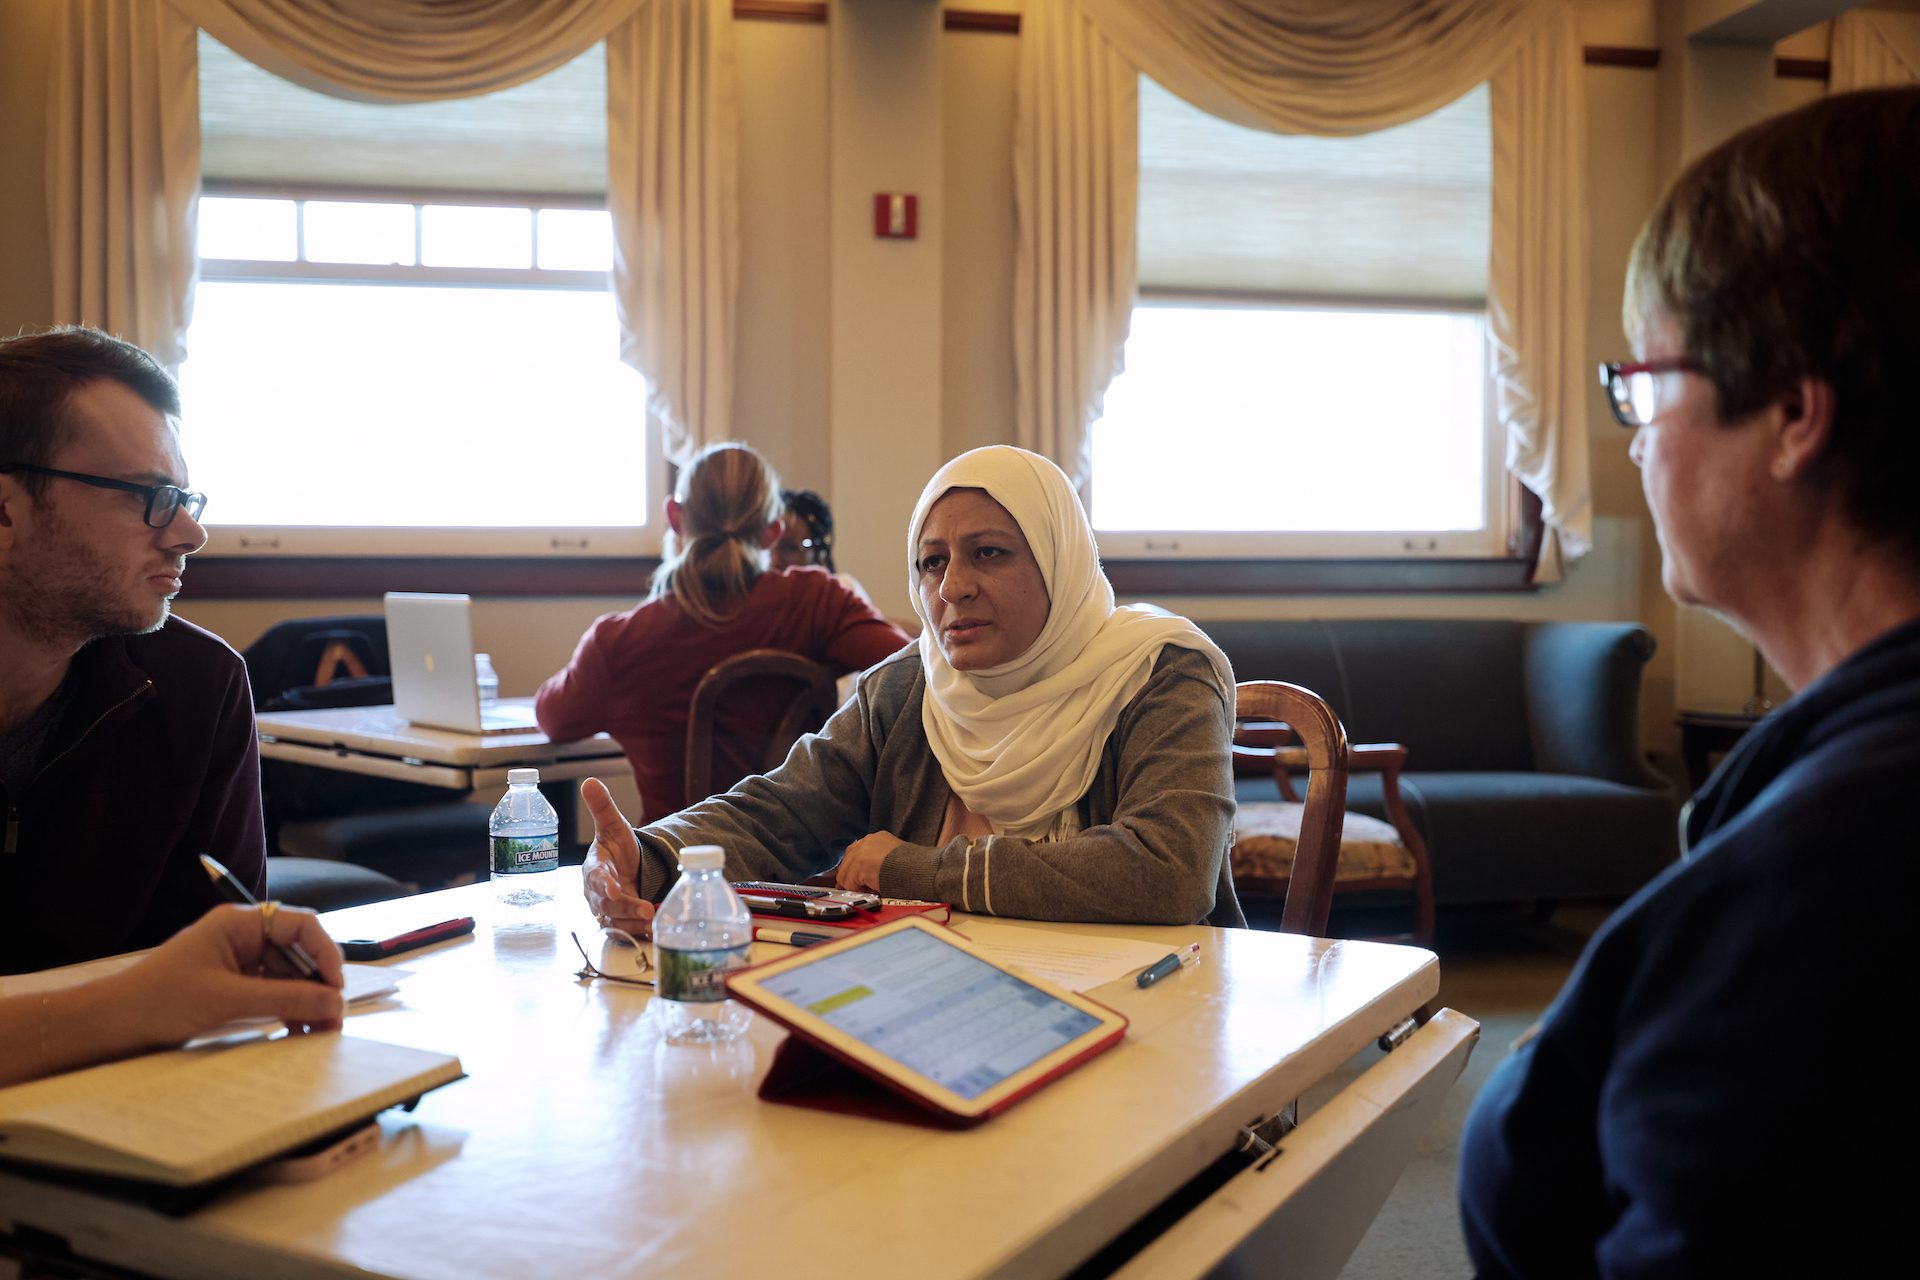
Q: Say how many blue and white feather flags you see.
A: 0